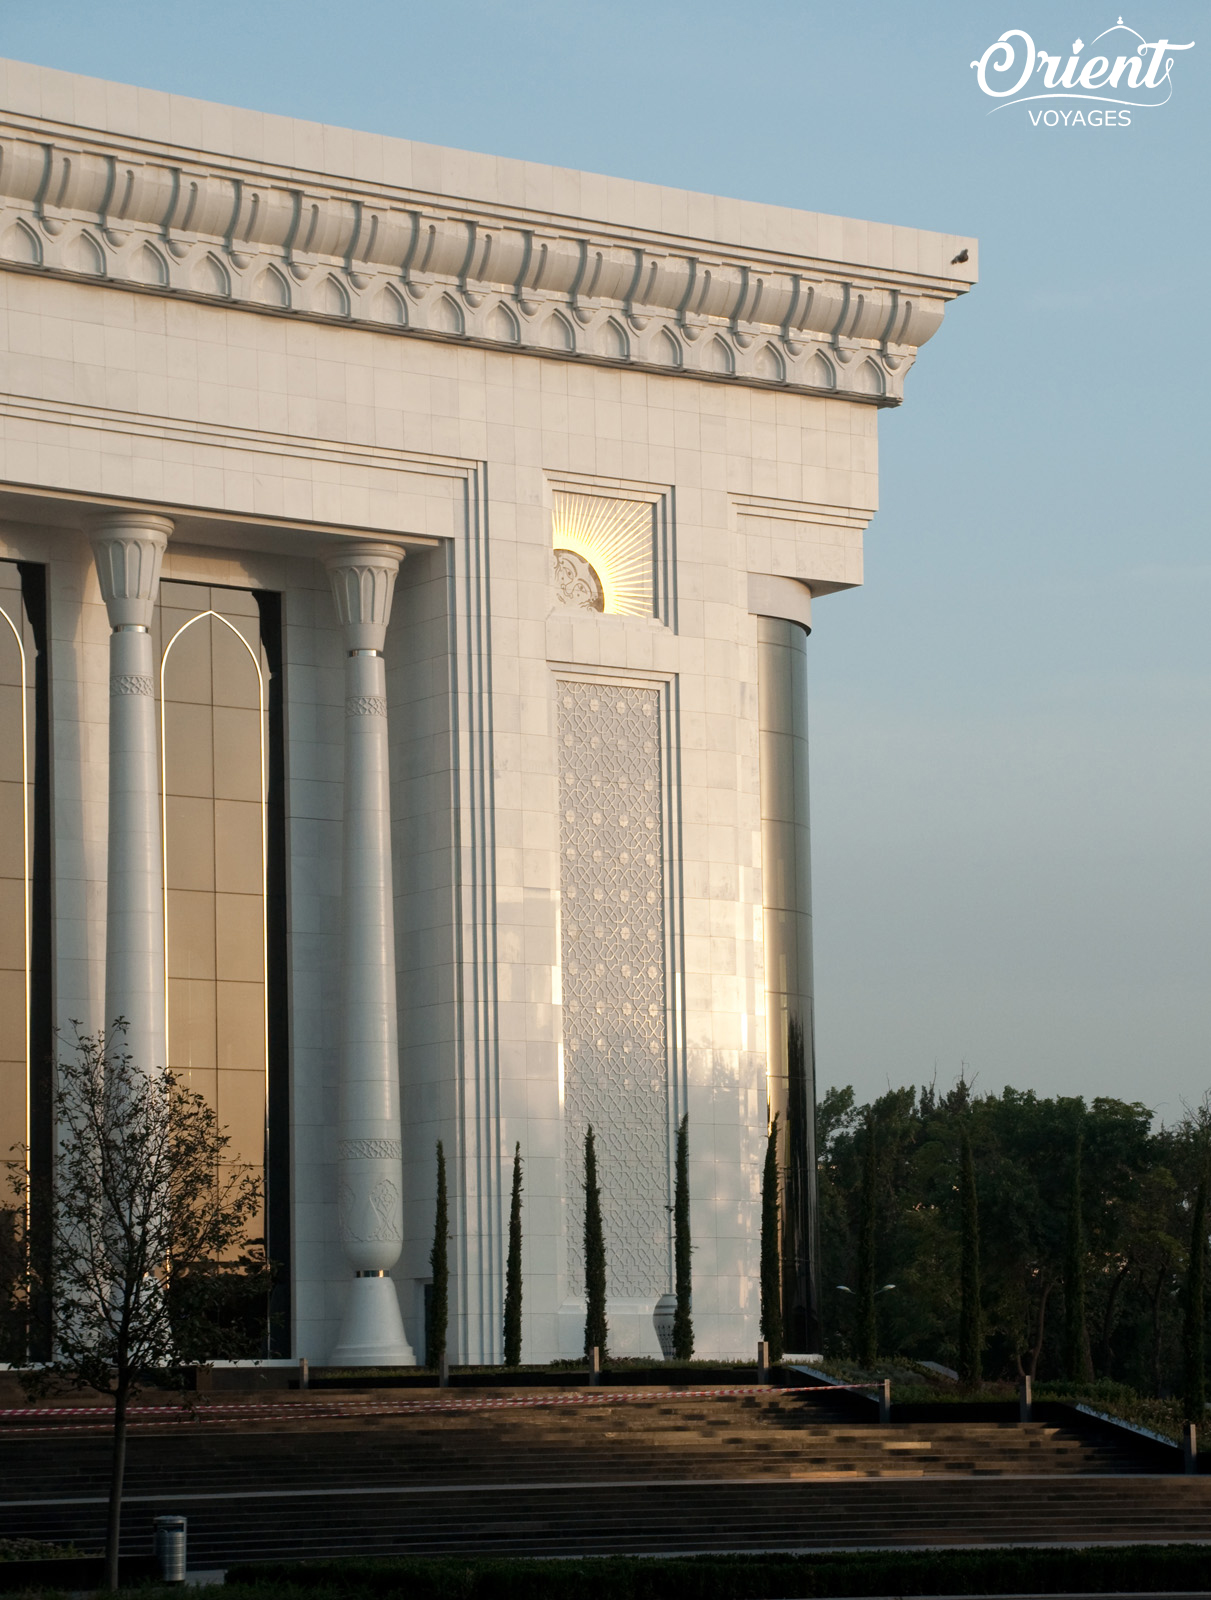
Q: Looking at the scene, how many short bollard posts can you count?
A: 7